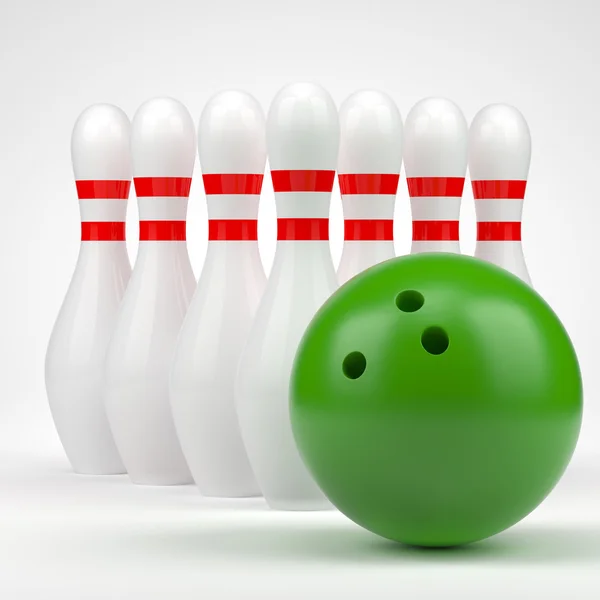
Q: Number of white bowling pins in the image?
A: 7